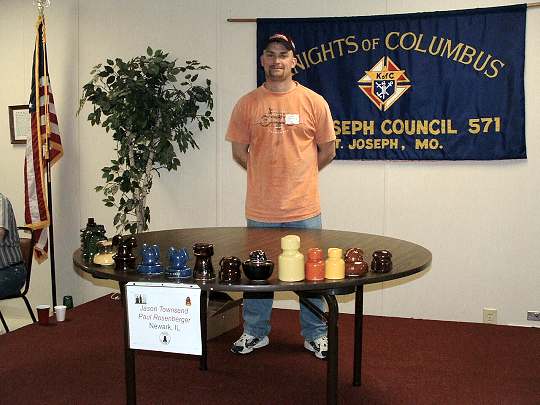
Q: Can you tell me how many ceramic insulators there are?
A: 13